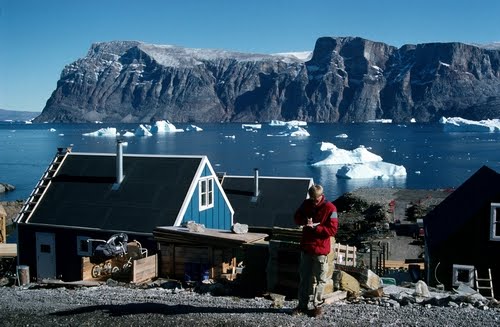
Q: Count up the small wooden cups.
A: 0